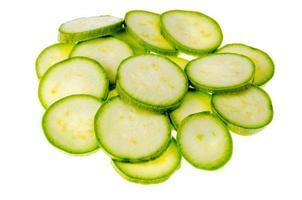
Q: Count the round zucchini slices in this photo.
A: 15